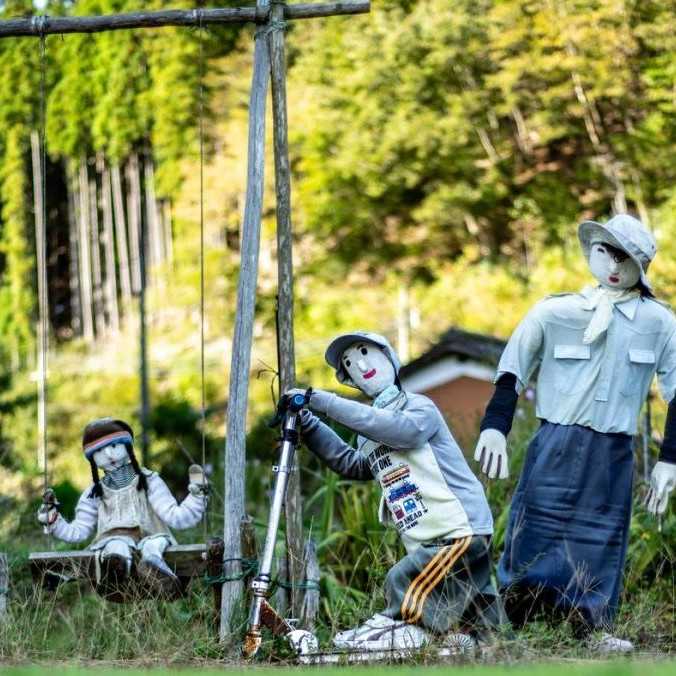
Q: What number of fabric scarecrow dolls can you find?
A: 3